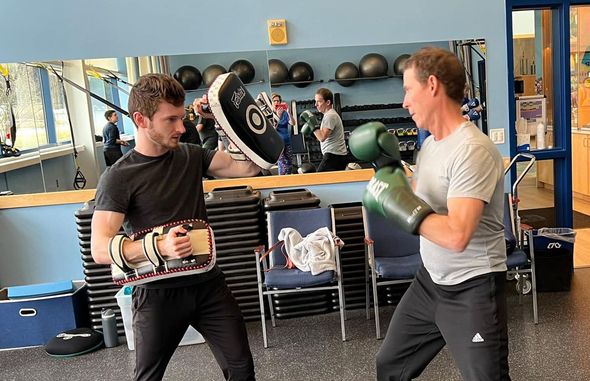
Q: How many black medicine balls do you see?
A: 8